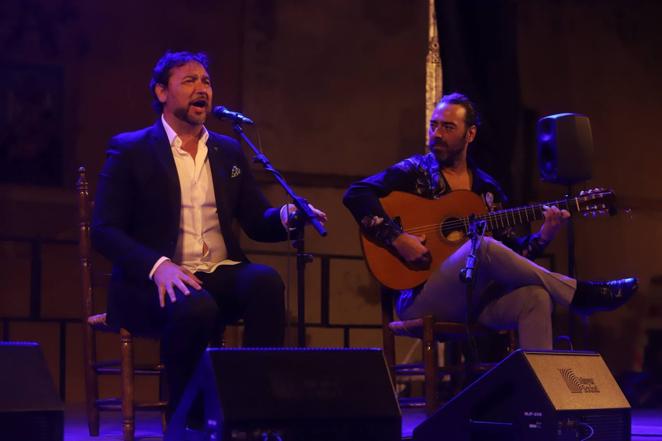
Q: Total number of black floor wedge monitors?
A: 3